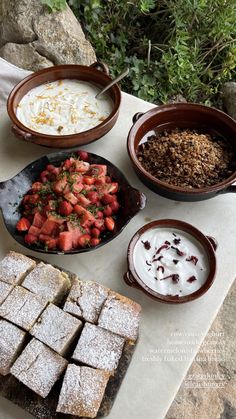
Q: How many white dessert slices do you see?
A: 11